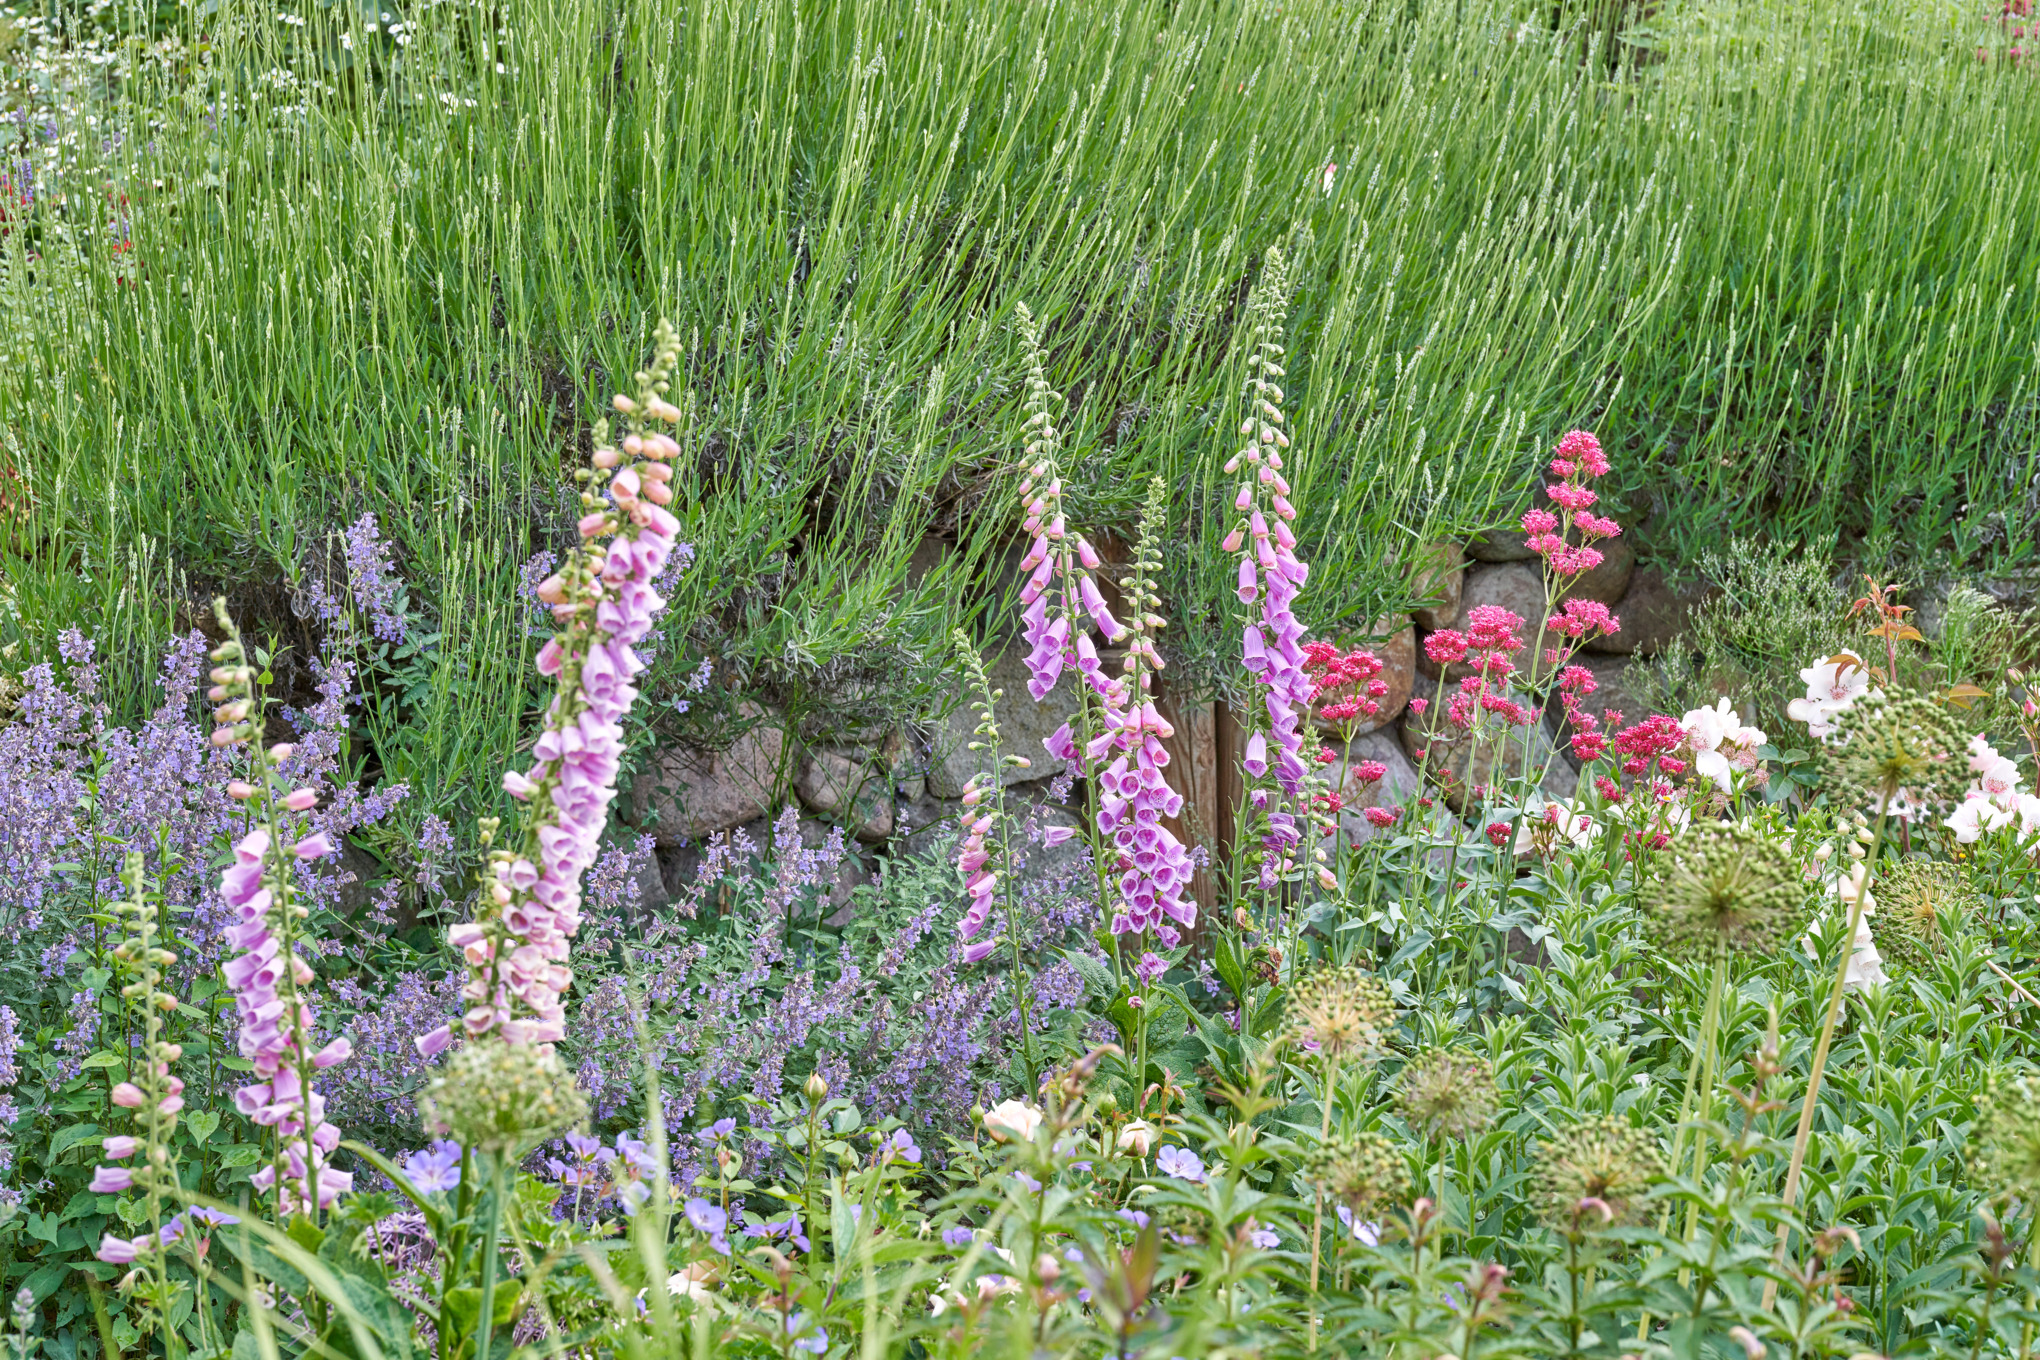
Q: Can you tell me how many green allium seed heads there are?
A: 9